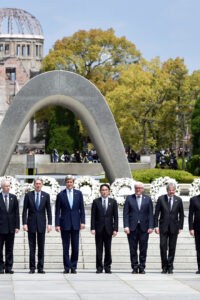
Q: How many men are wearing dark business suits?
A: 7